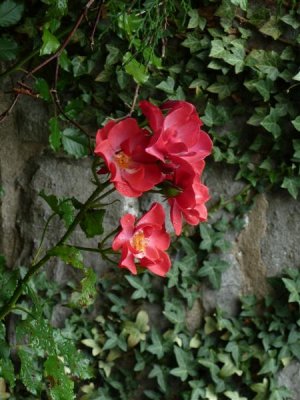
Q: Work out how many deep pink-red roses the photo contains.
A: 4